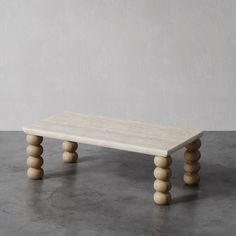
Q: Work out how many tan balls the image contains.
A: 14